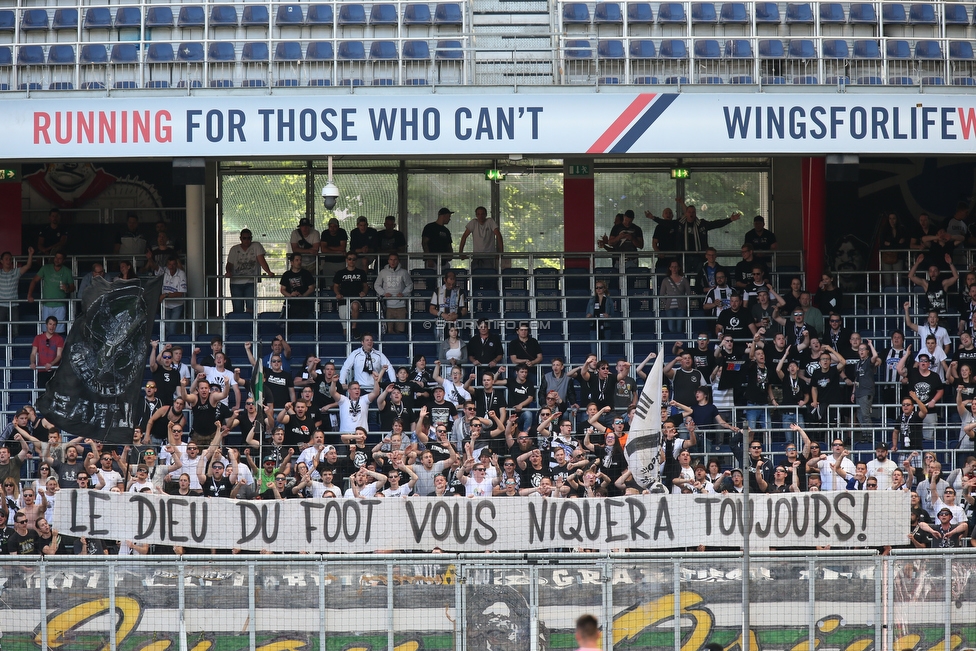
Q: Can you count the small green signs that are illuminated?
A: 2